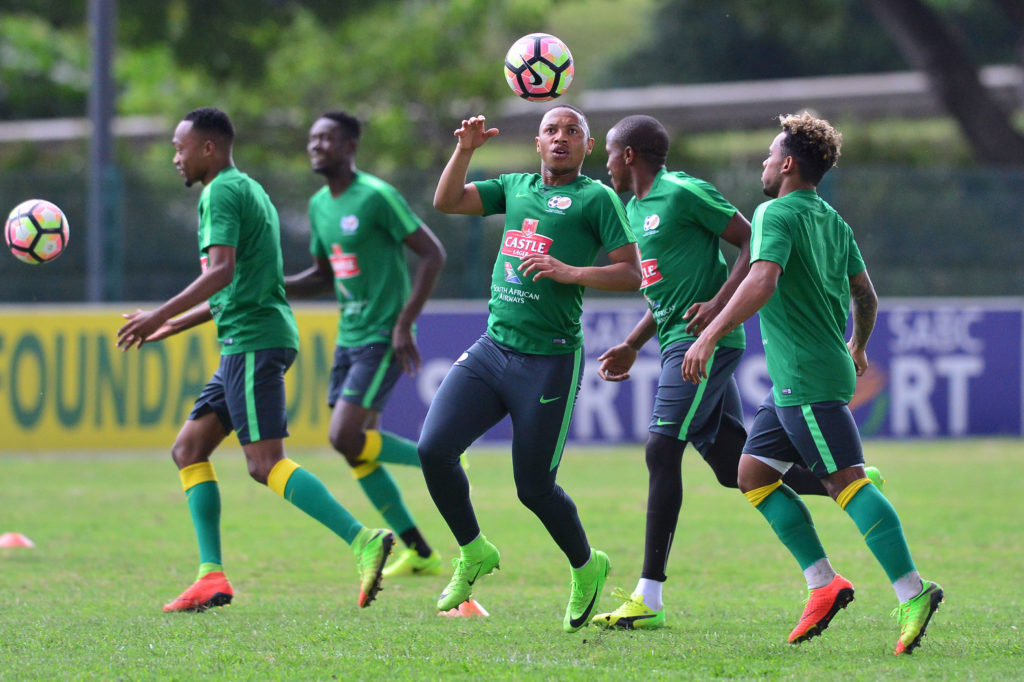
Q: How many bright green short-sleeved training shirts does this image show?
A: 5